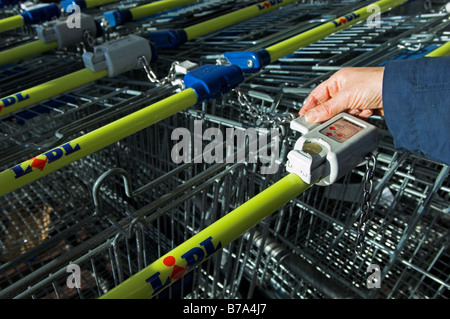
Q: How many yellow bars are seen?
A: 10